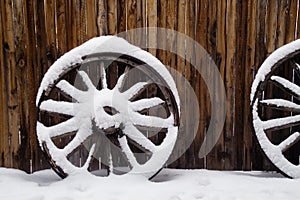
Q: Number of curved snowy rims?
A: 2